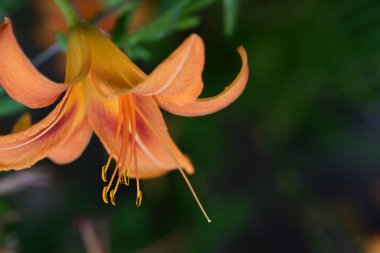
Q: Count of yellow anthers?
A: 6